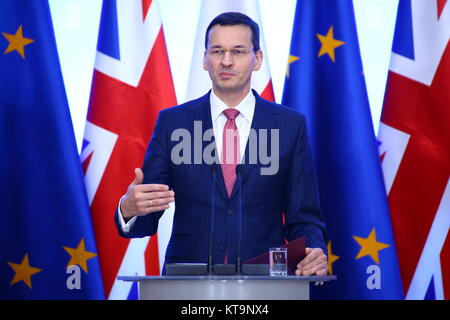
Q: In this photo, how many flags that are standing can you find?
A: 5